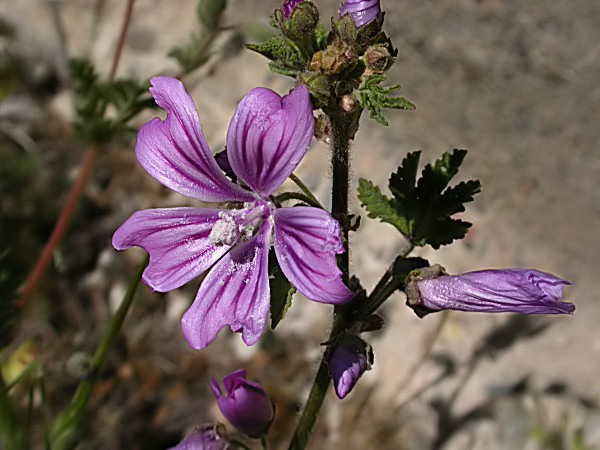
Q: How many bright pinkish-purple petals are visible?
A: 5